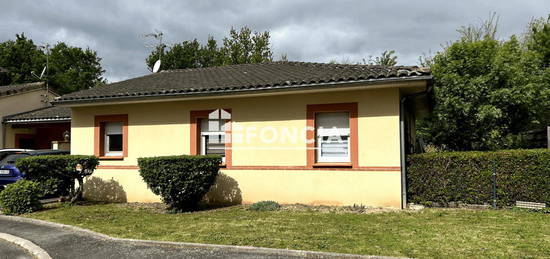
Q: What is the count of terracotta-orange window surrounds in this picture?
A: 3